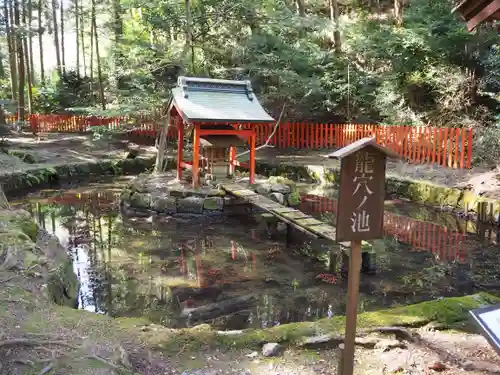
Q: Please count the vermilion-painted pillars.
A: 4